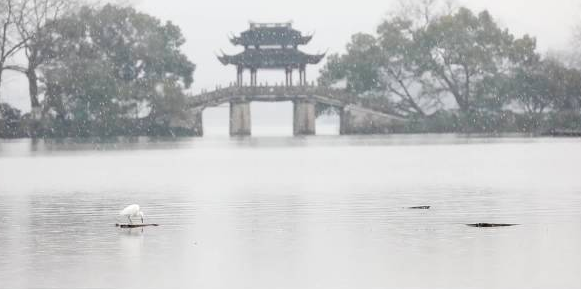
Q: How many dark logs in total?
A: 3